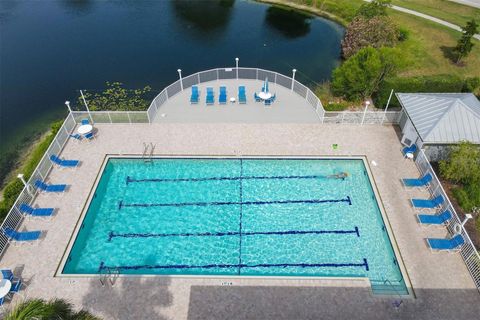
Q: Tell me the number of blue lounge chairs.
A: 12